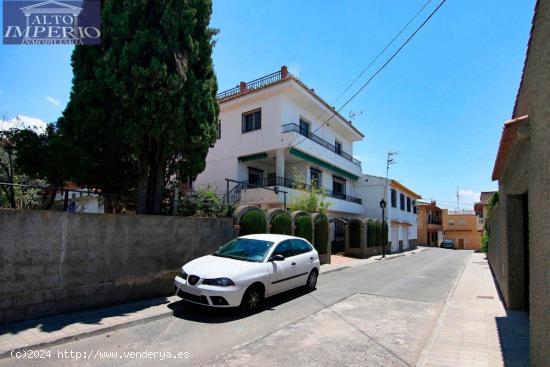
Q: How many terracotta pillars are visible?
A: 2